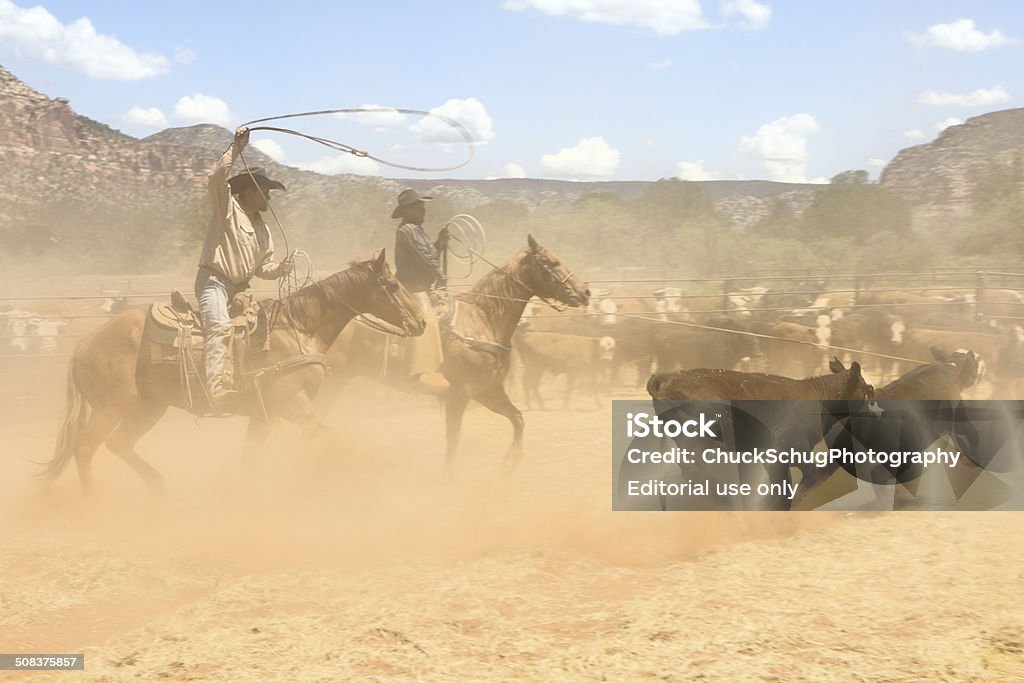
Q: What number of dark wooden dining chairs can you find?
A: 0